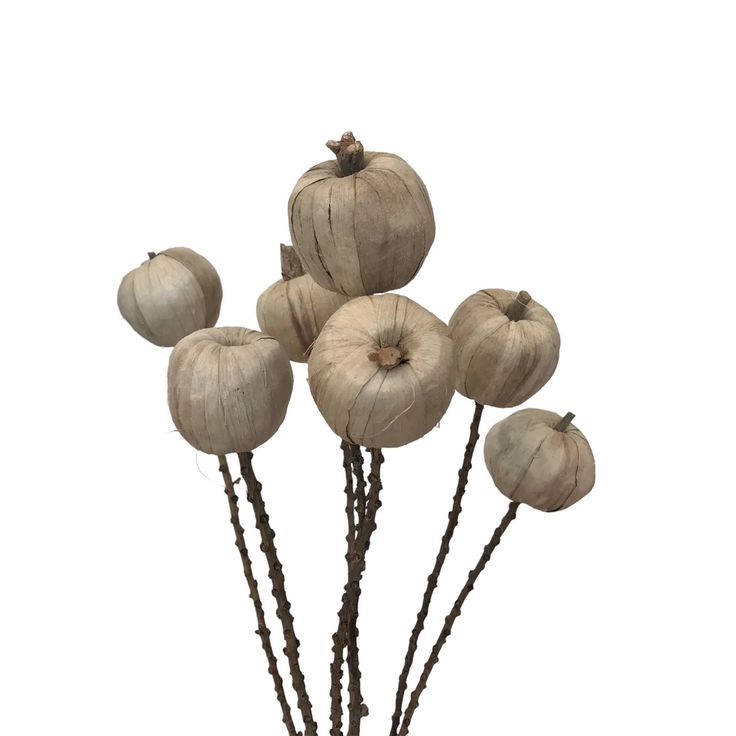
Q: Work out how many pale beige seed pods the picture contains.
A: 7